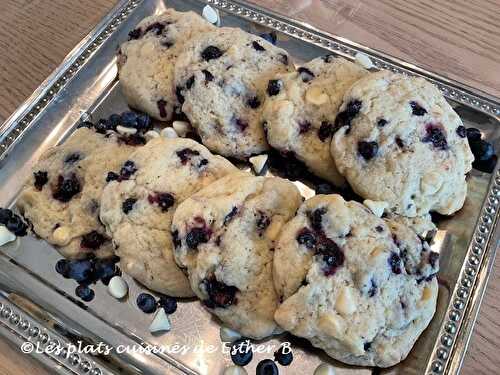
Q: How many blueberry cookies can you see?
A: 8